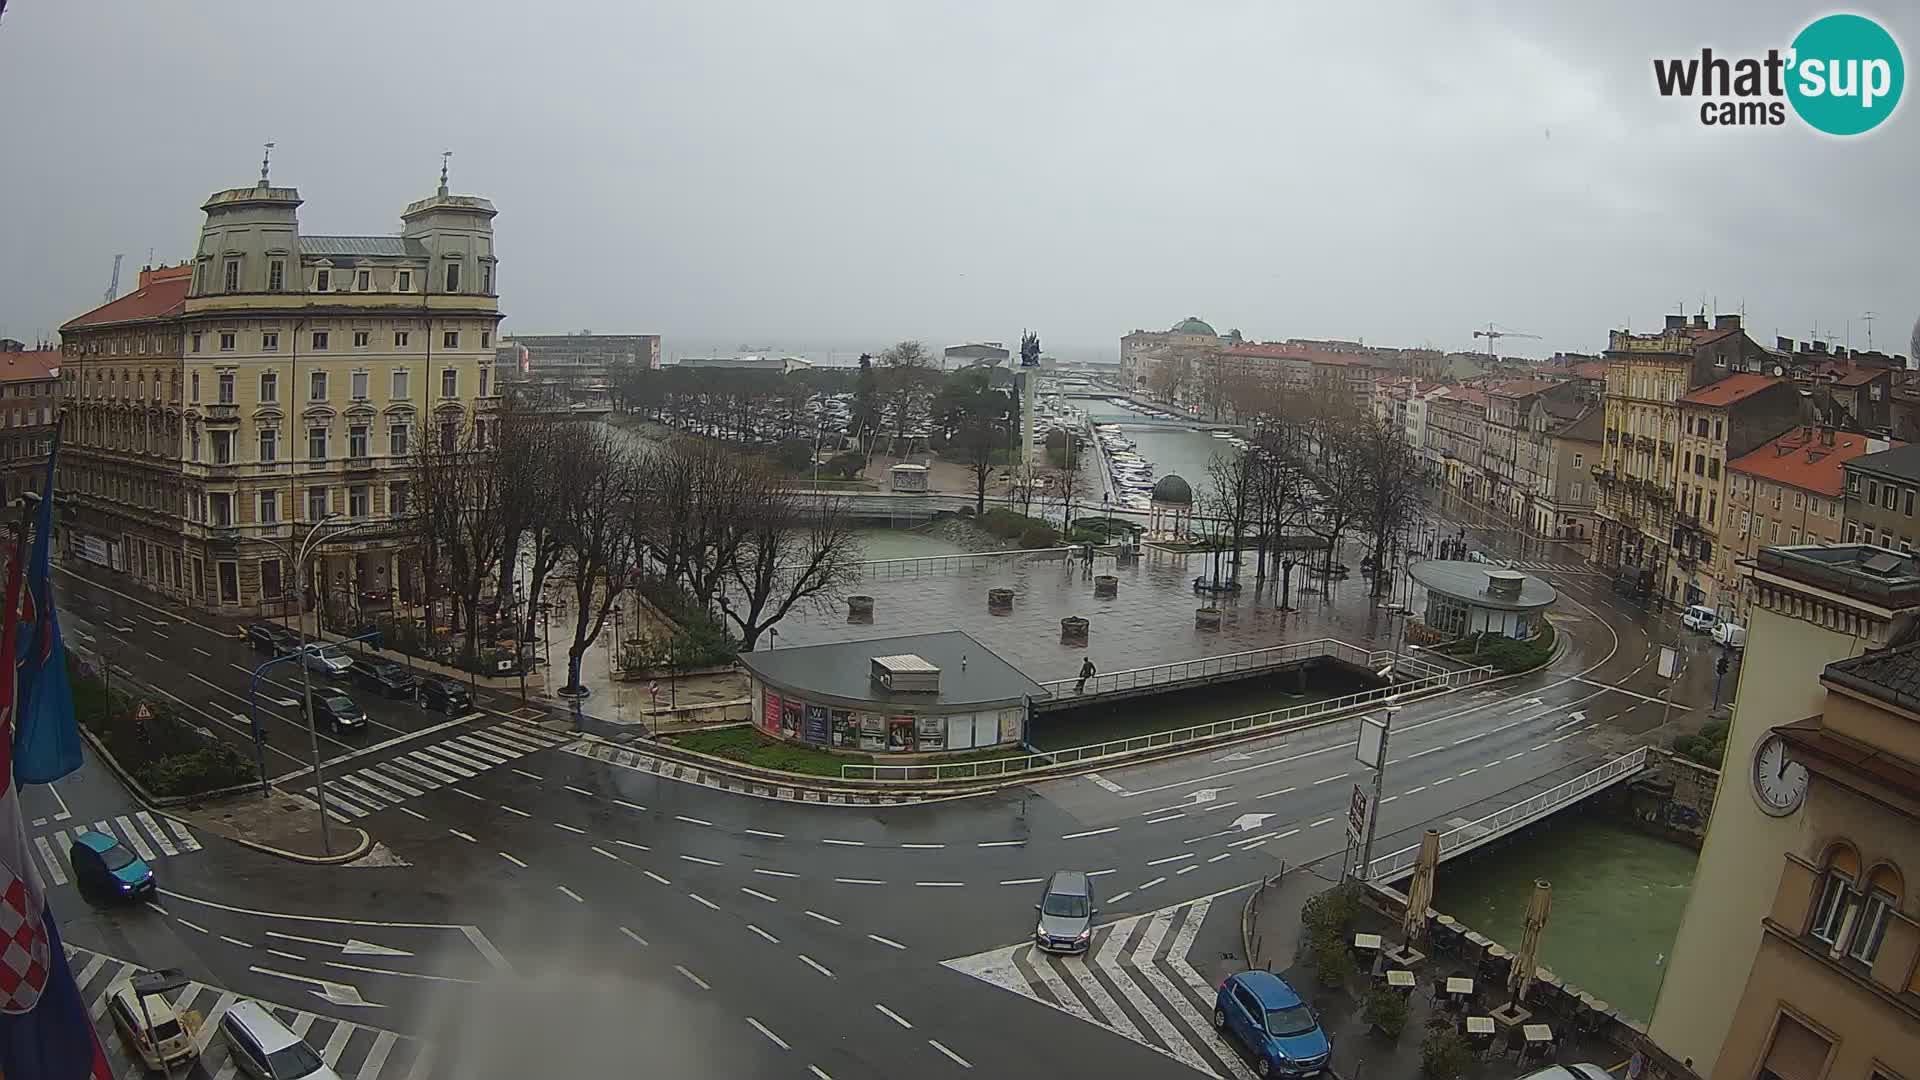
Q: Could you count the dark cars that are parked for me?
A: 3